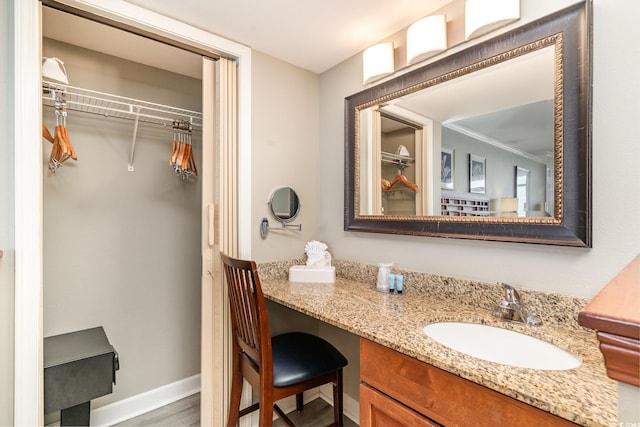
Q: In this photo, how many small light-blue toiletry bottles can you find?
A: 2